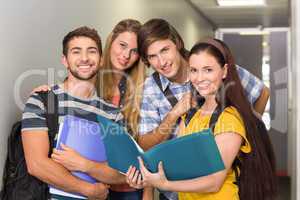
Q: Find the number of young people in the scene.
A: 4